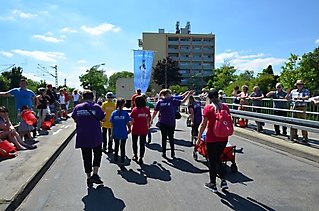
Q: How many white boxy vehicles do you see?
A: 1